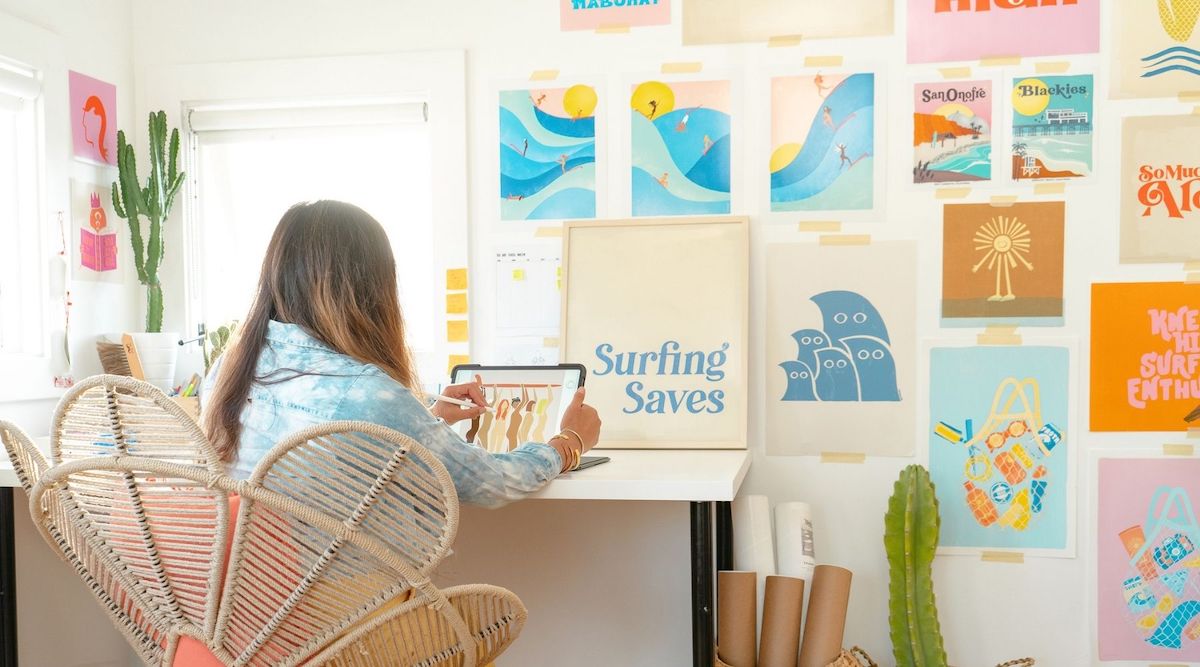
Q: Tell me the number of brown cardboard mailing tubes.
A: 3